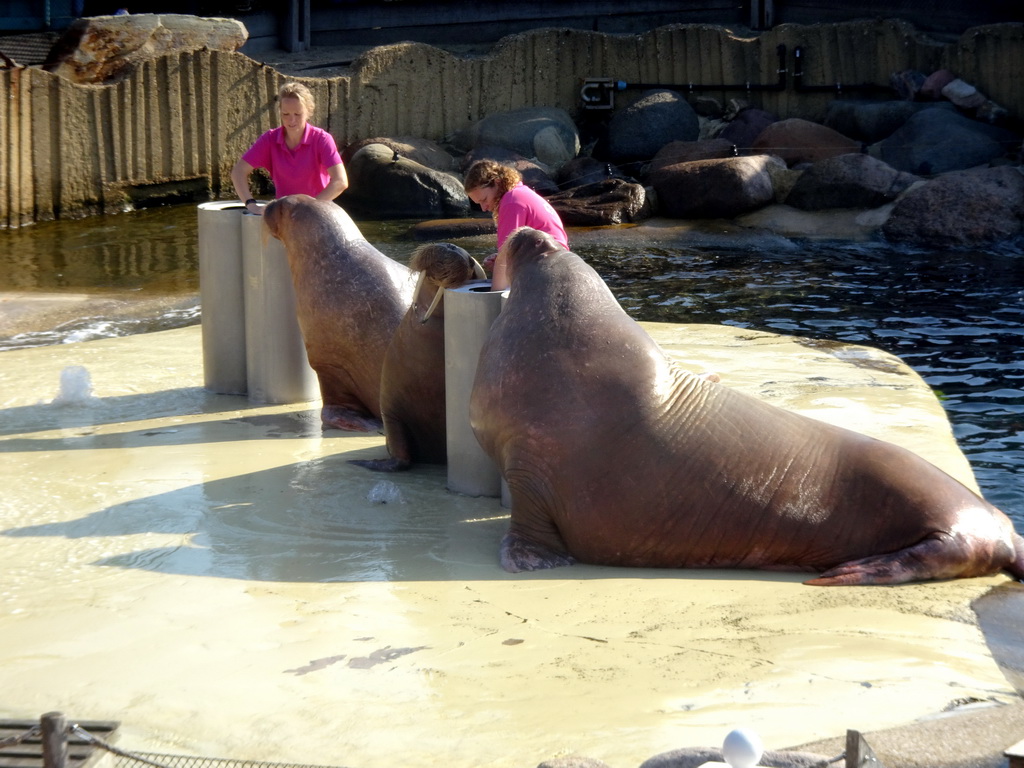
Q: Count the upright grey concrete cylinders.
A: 4